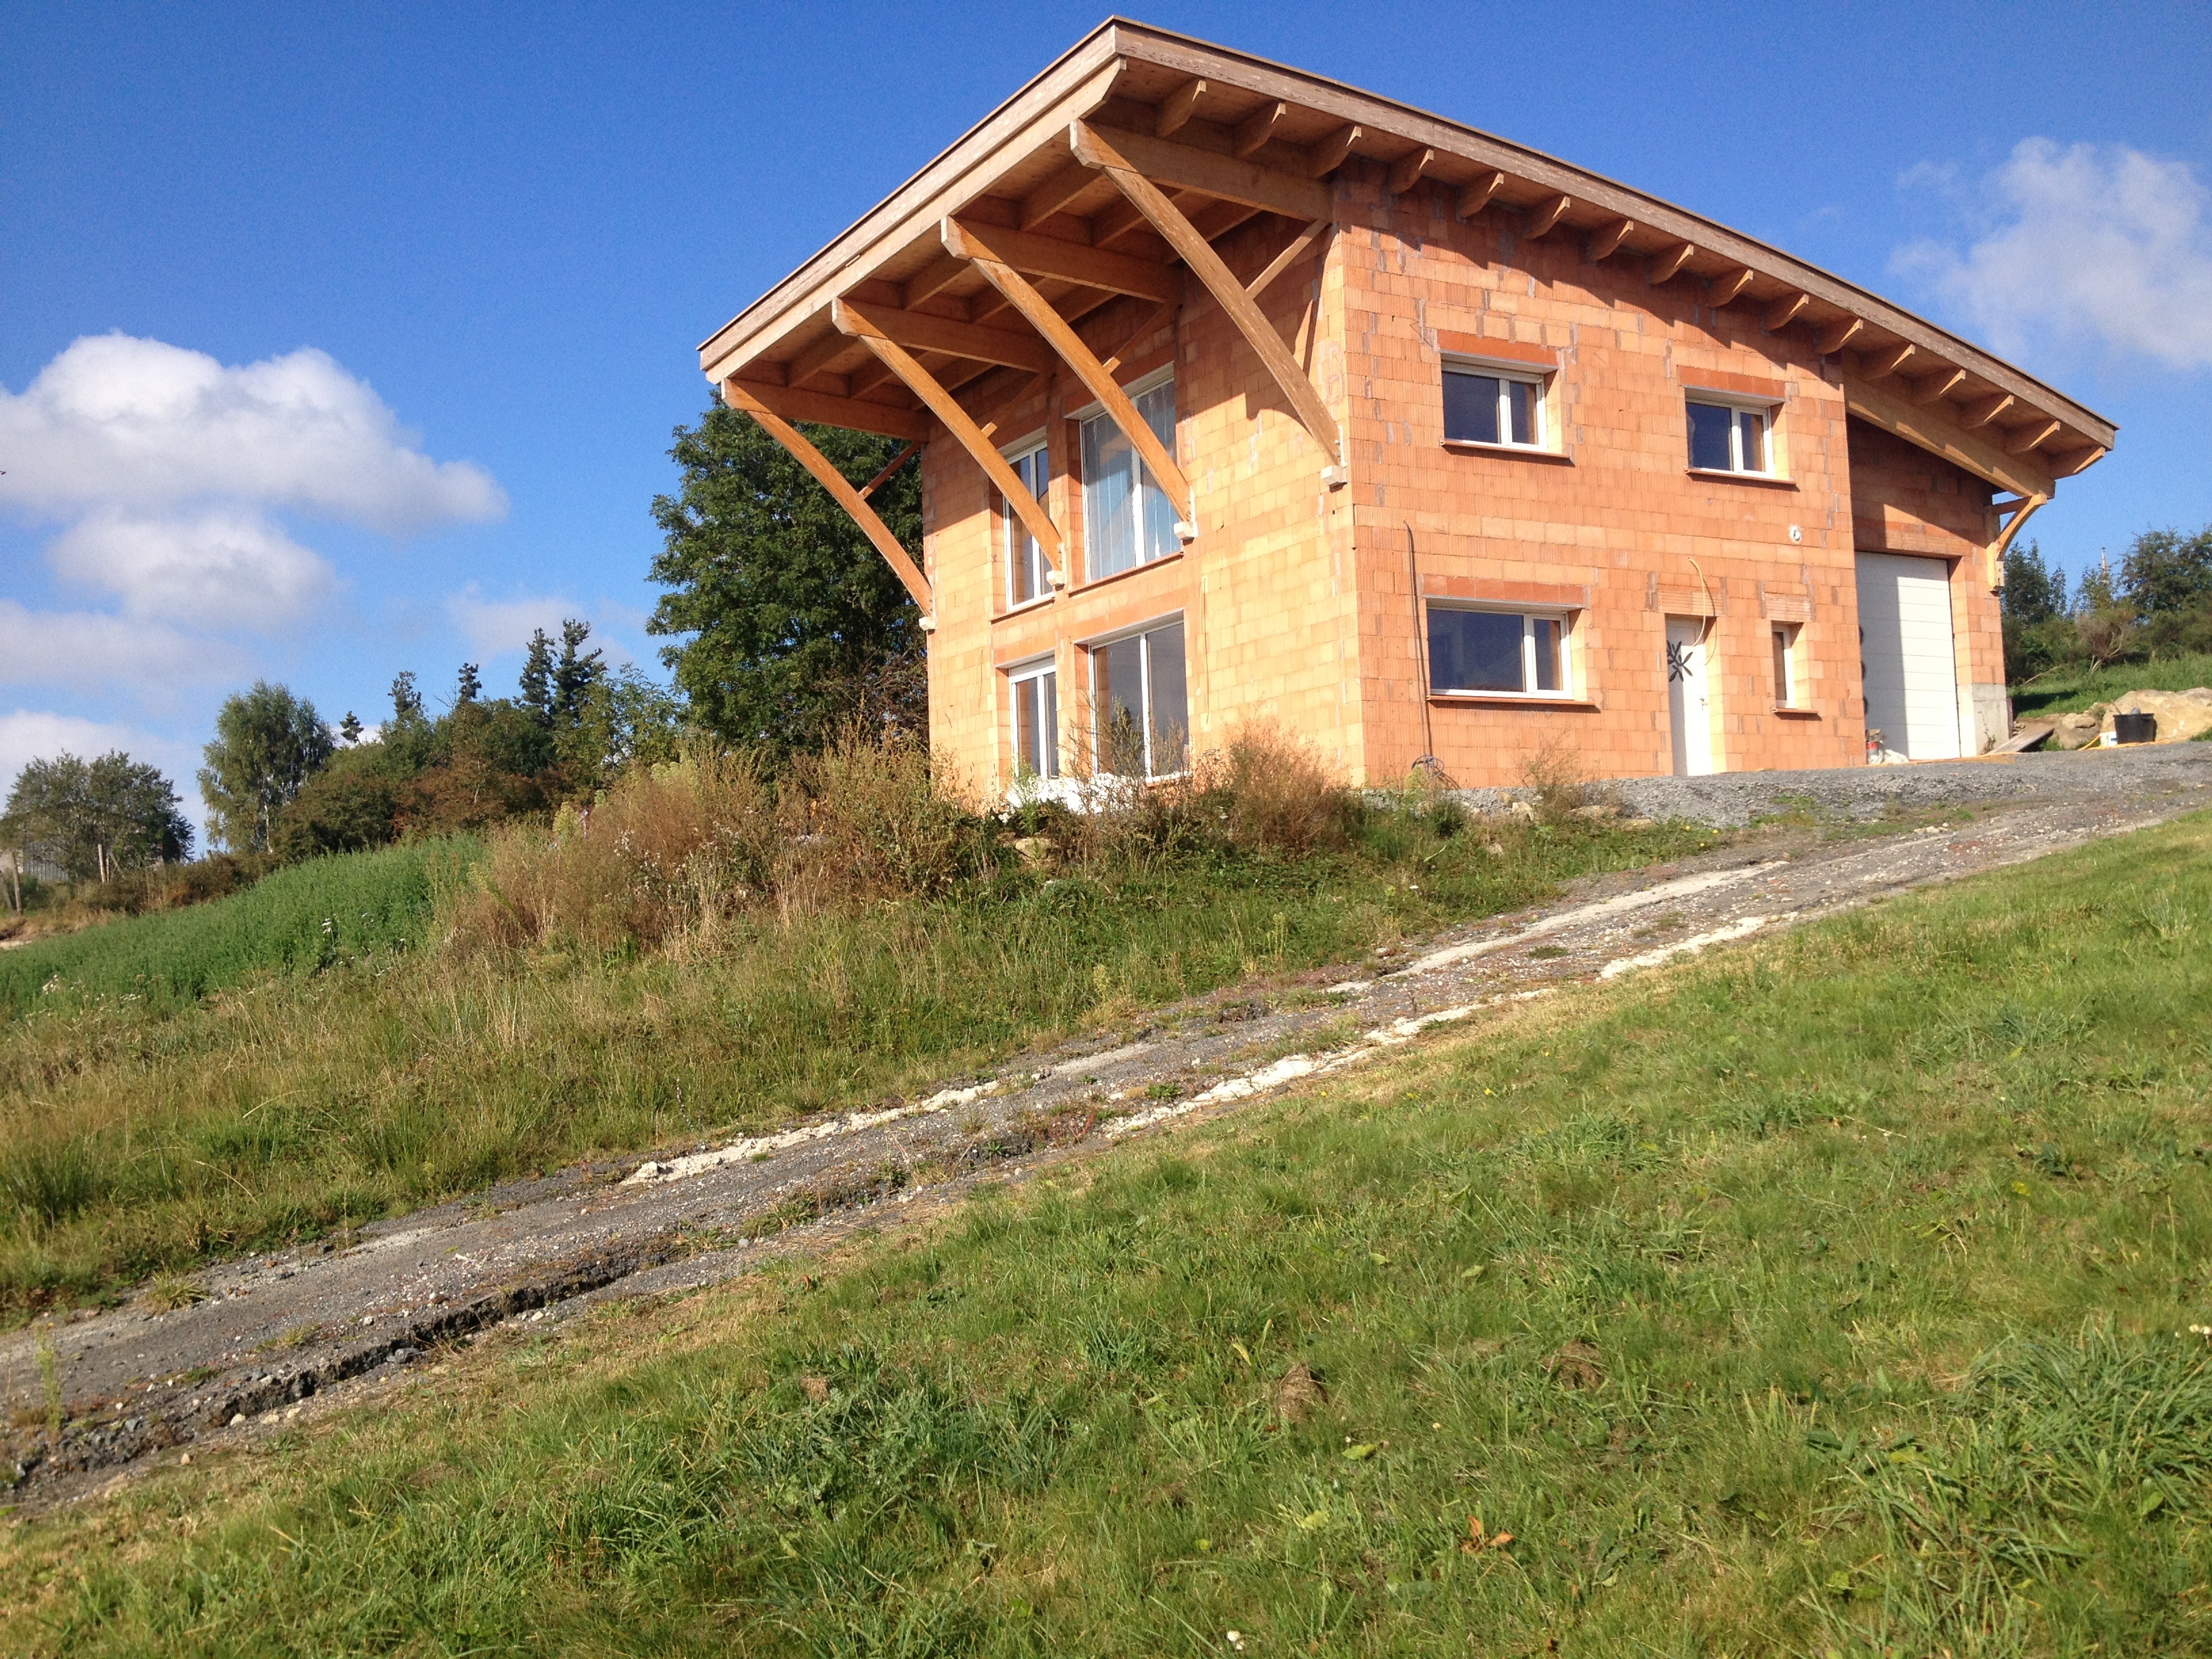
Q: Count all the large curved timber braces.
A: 4